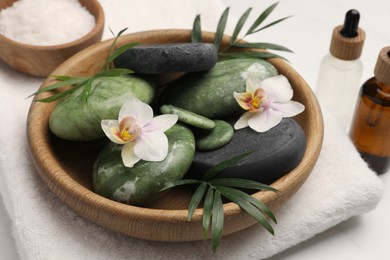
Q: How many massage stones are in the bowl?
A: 7